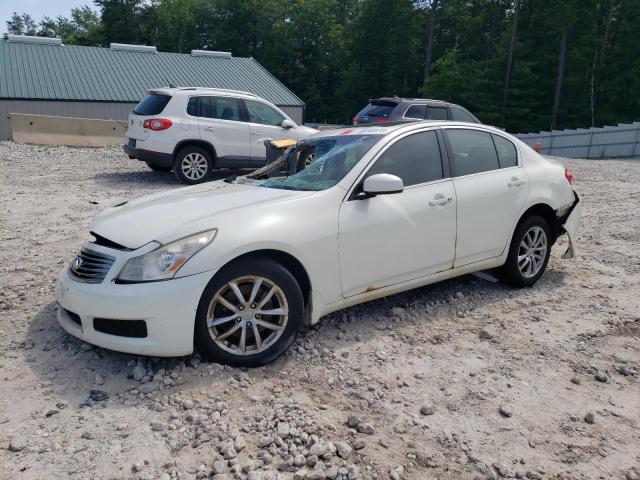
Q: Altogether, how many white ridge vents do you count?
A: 3